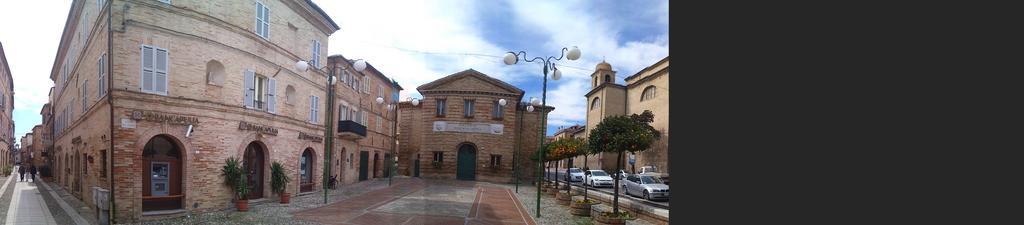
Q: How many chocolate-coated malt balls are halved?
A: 0